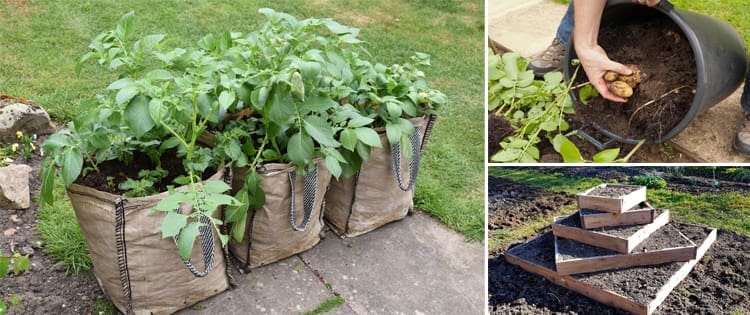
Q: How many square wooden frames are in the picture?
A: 5